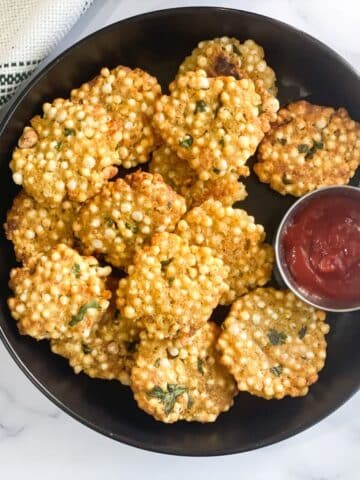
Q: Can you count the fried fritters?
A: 14